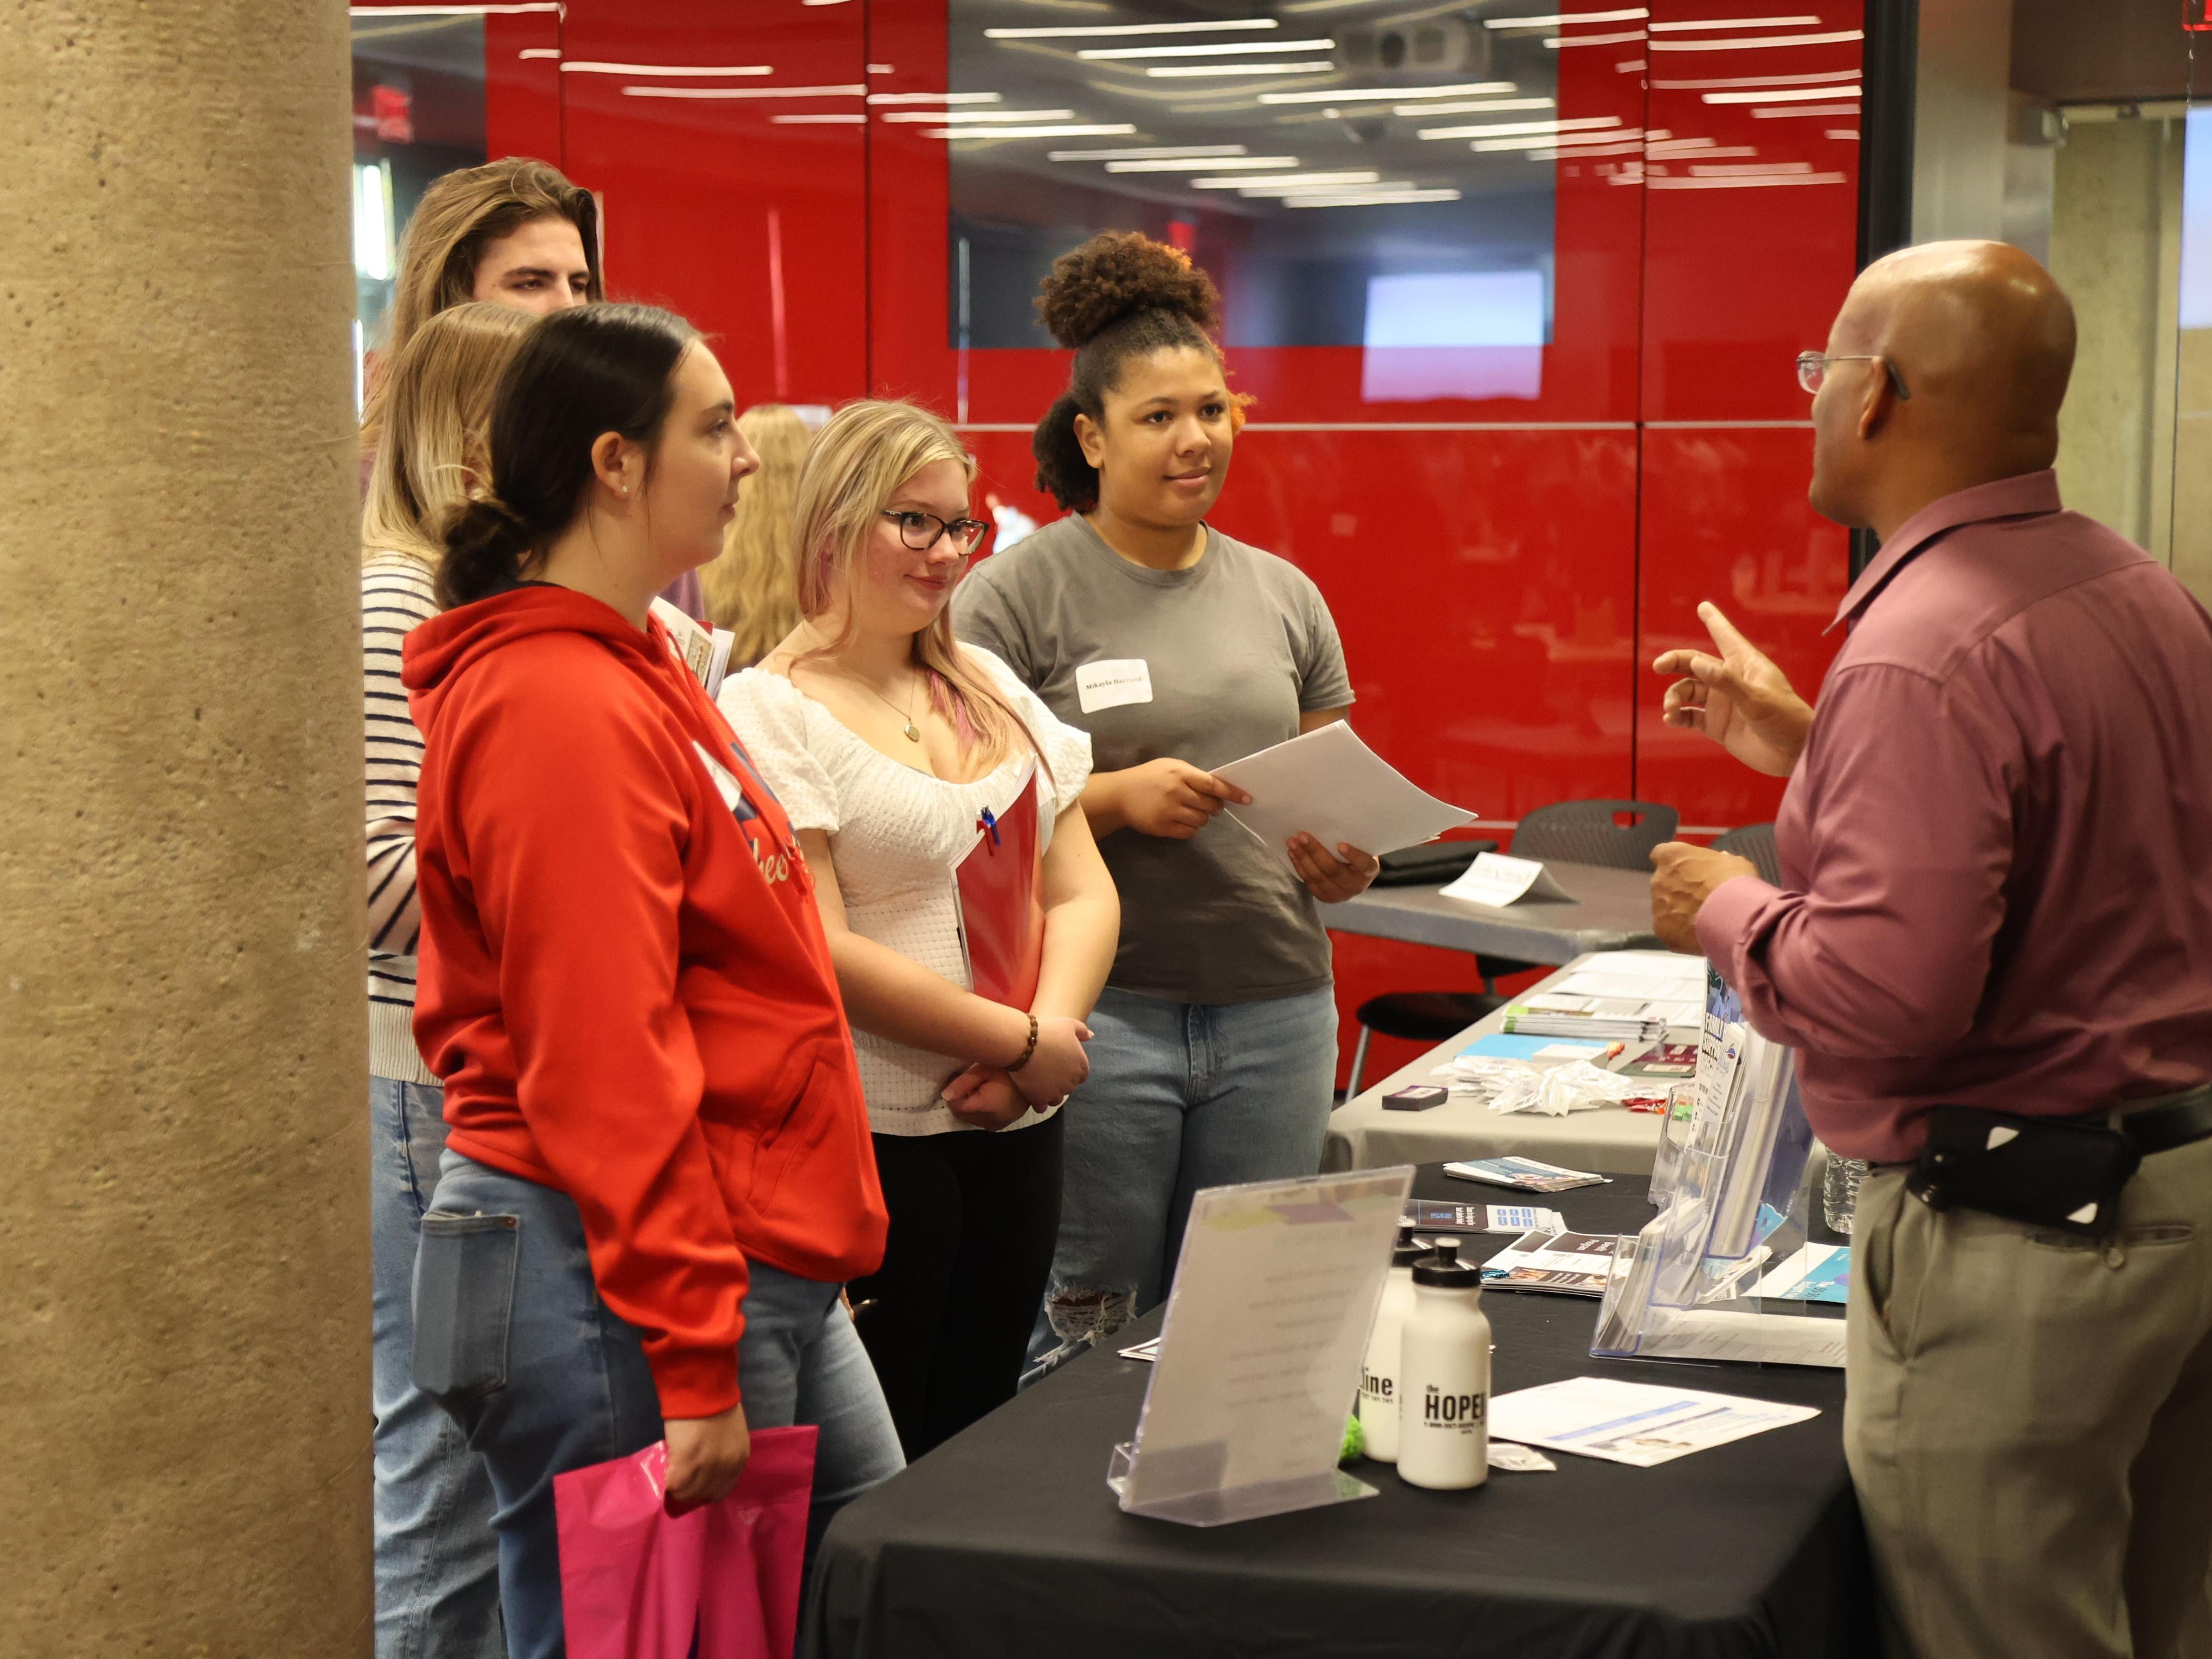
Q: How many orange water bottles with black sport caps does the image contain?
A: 0